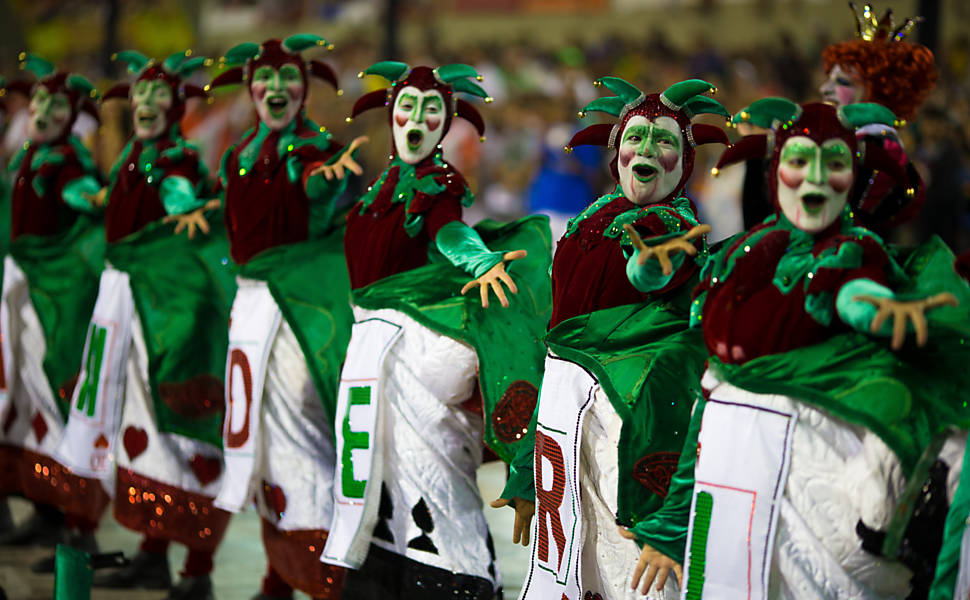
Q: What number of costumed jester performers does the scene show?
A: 6